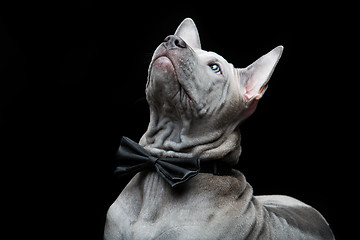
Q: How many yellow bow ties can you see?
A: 0